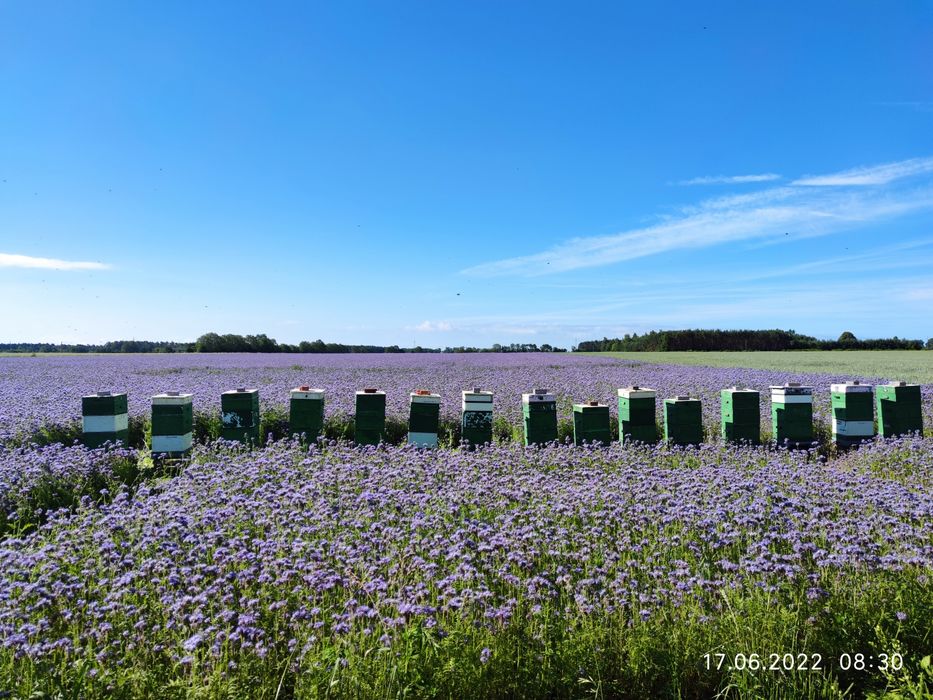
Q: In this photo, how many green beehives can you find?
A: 15